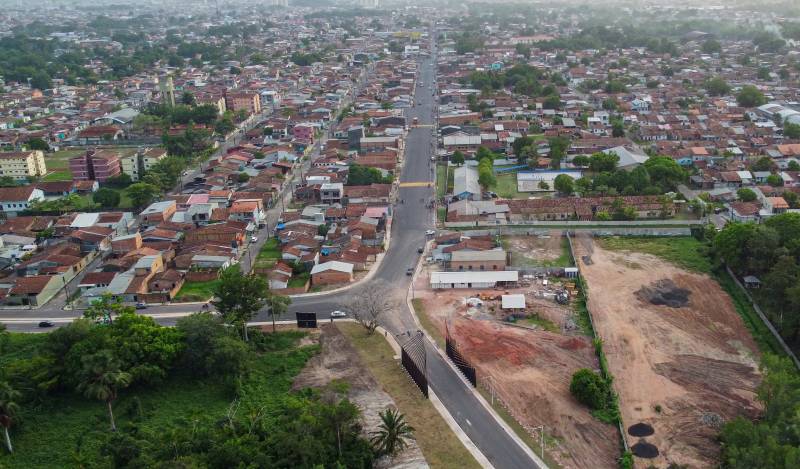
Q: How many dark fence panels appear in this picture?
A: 2